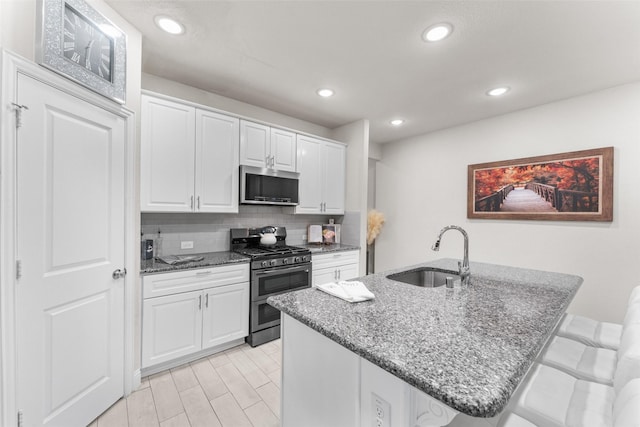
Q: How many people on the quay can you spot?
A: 0